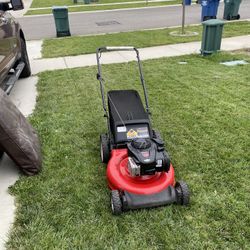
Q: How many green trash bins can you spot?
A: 3